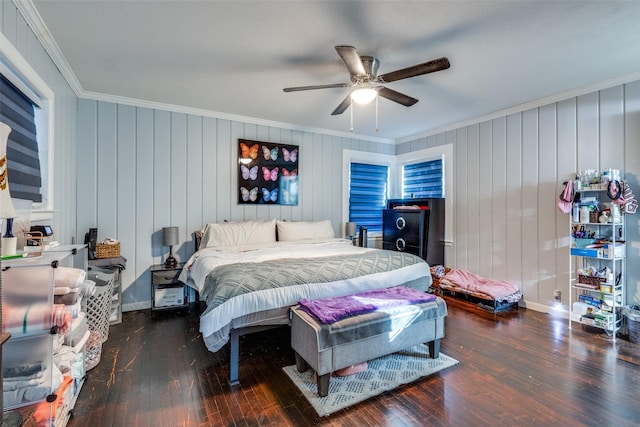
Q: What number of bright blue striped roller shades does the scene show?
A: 2